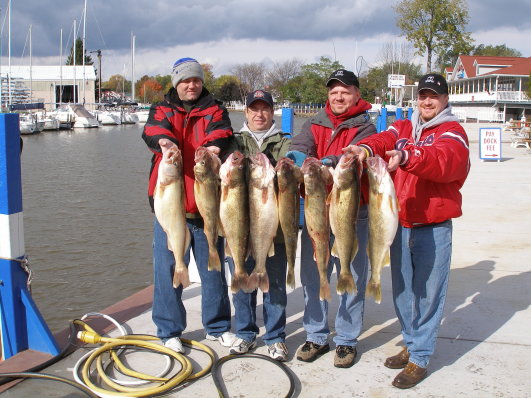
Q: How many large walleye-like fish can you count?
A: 8